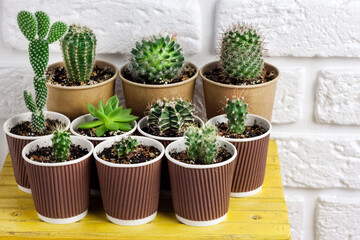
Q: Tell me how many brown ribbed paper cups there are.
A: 7